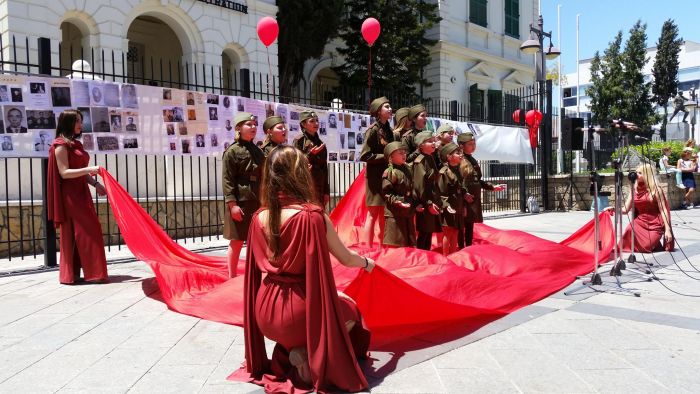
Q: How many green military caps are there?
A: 11